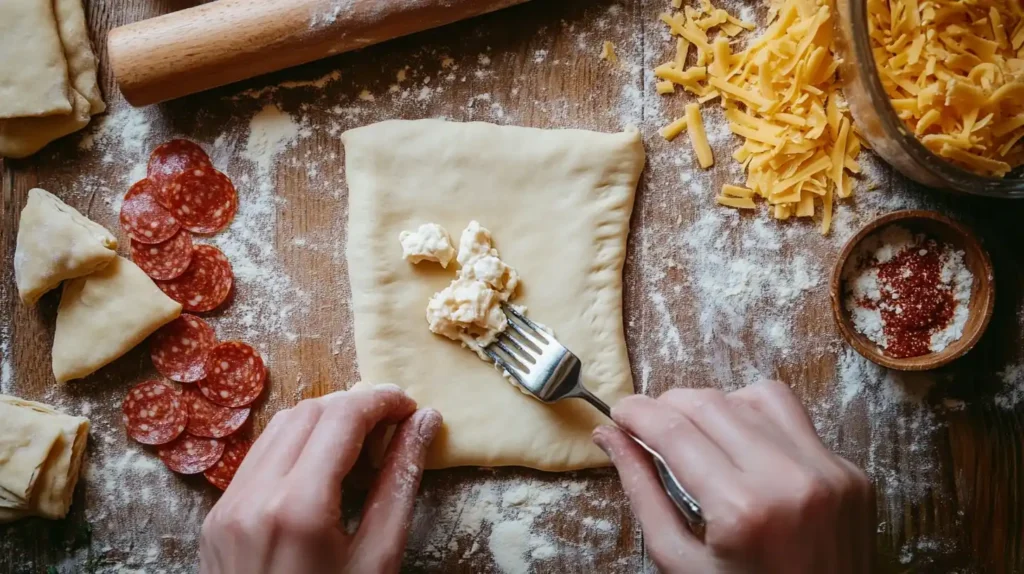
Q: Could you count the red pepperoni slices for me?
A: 11